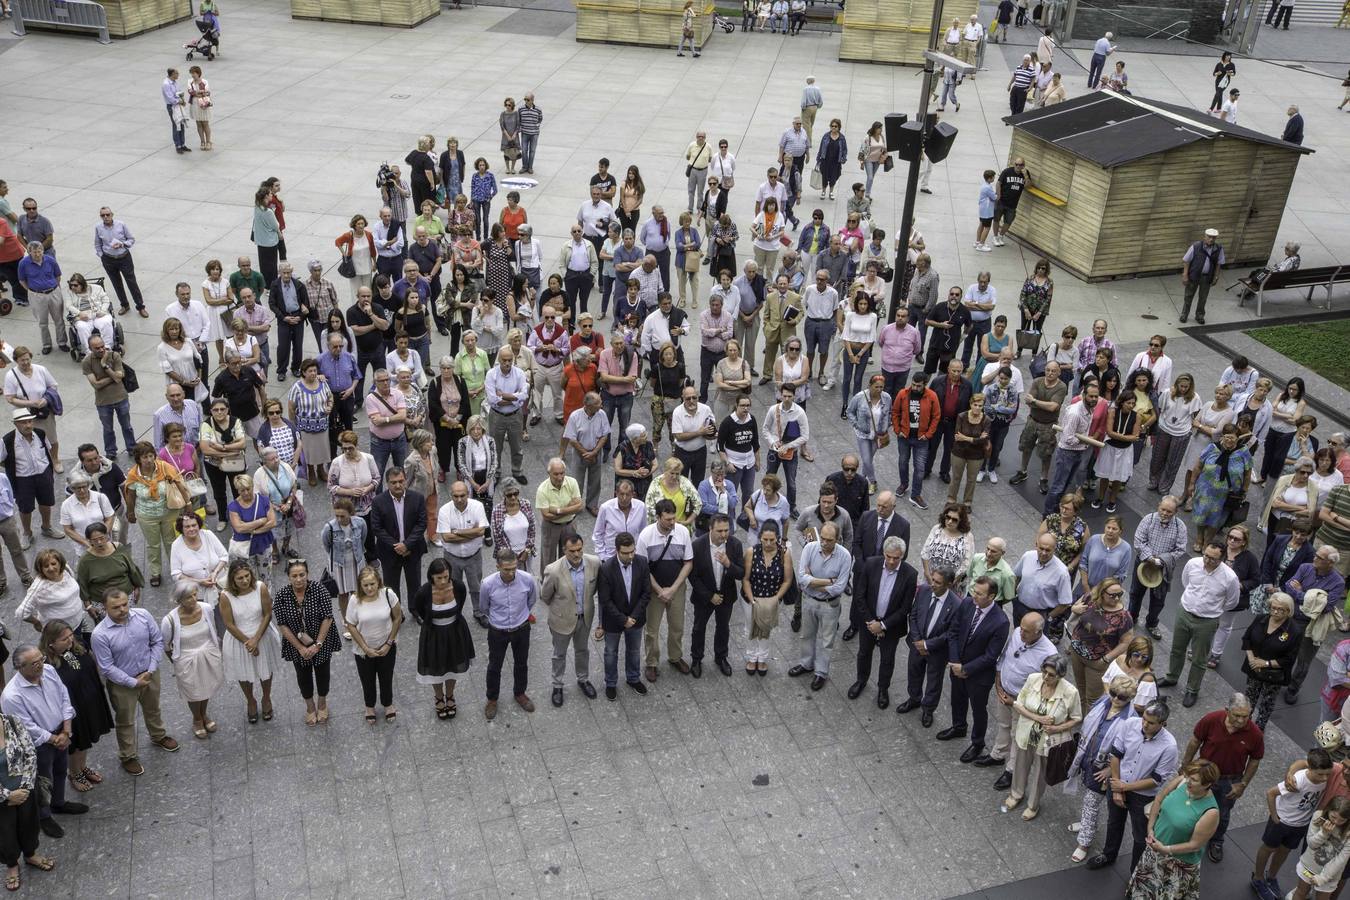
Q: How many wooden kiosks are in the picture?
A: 5